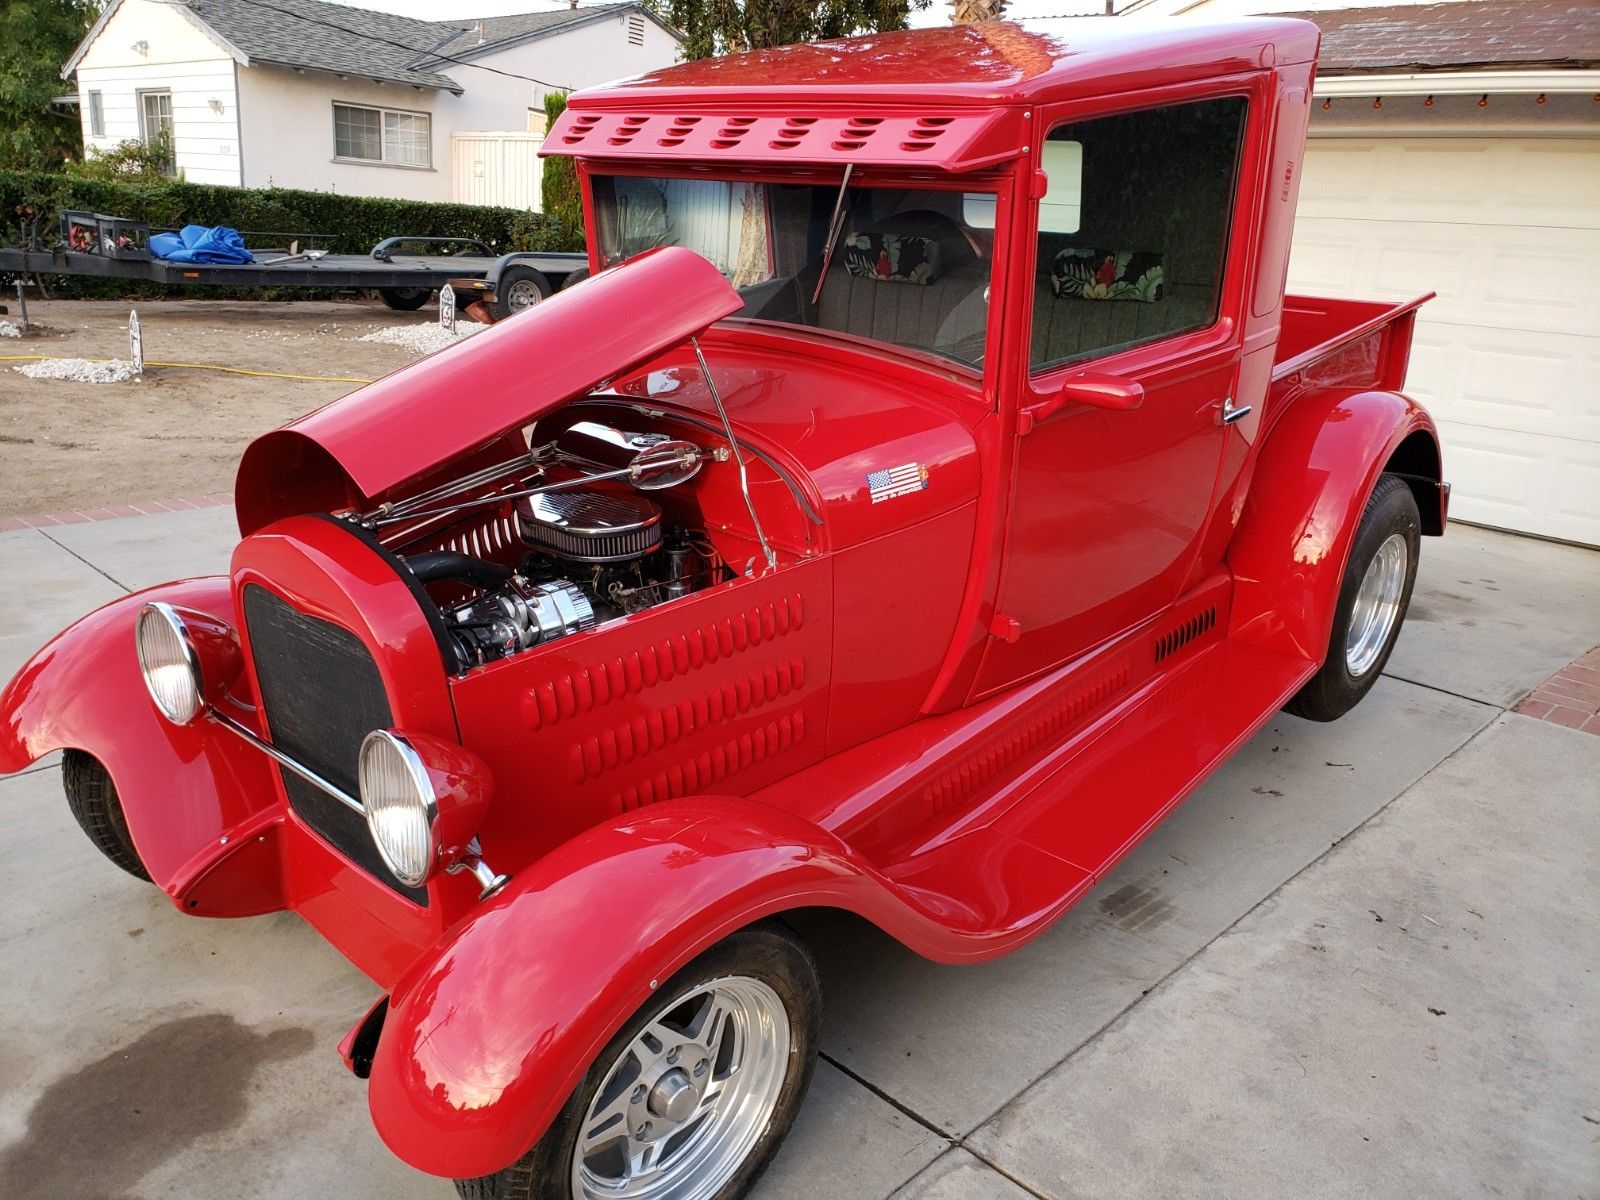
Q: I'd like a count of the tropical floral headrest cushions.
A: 2